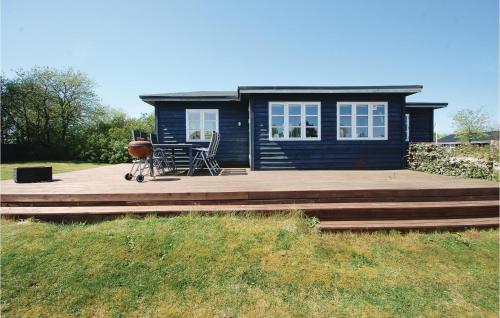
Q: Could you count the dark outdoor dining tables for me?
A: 1